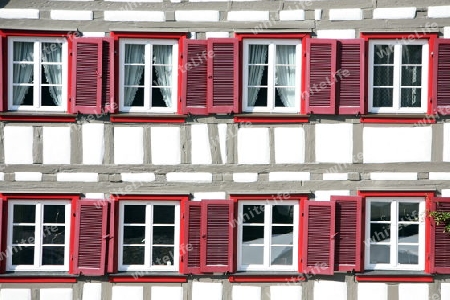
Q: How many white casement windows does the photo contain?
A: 8